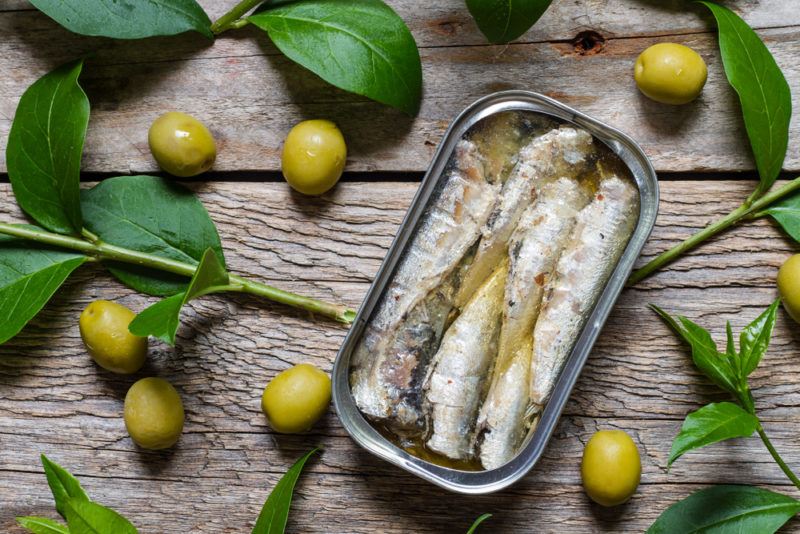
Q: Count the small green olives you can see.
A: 8